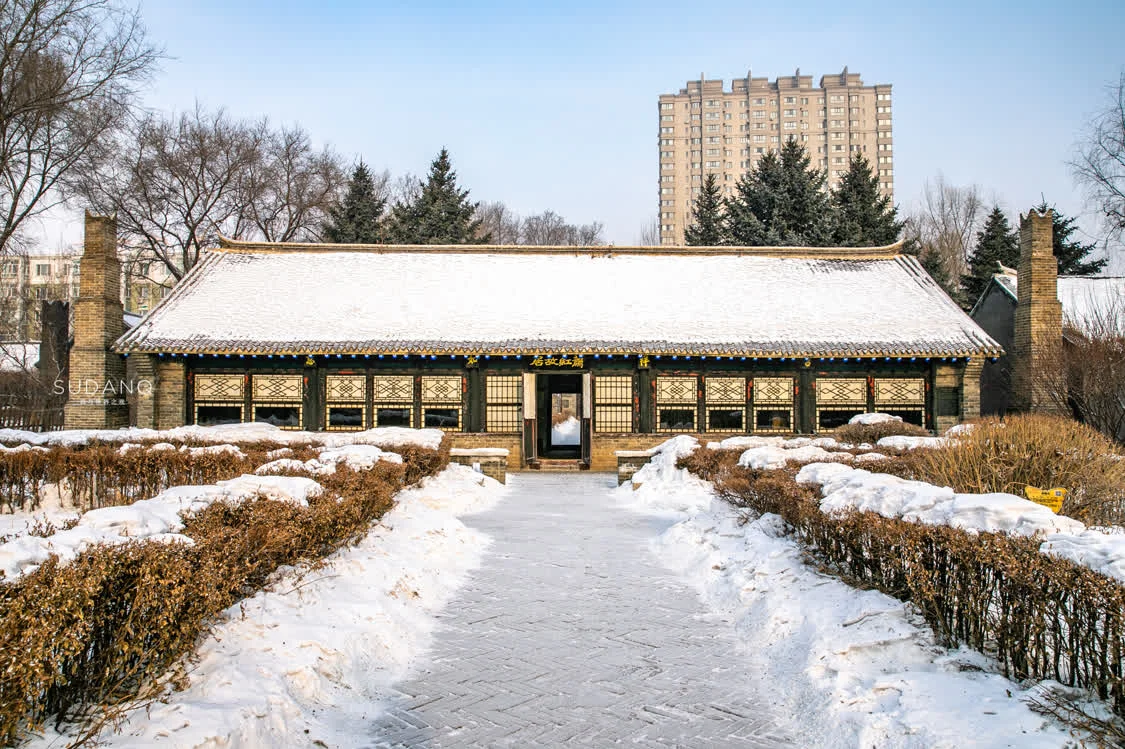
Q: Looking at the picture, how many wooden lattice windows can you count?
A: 12